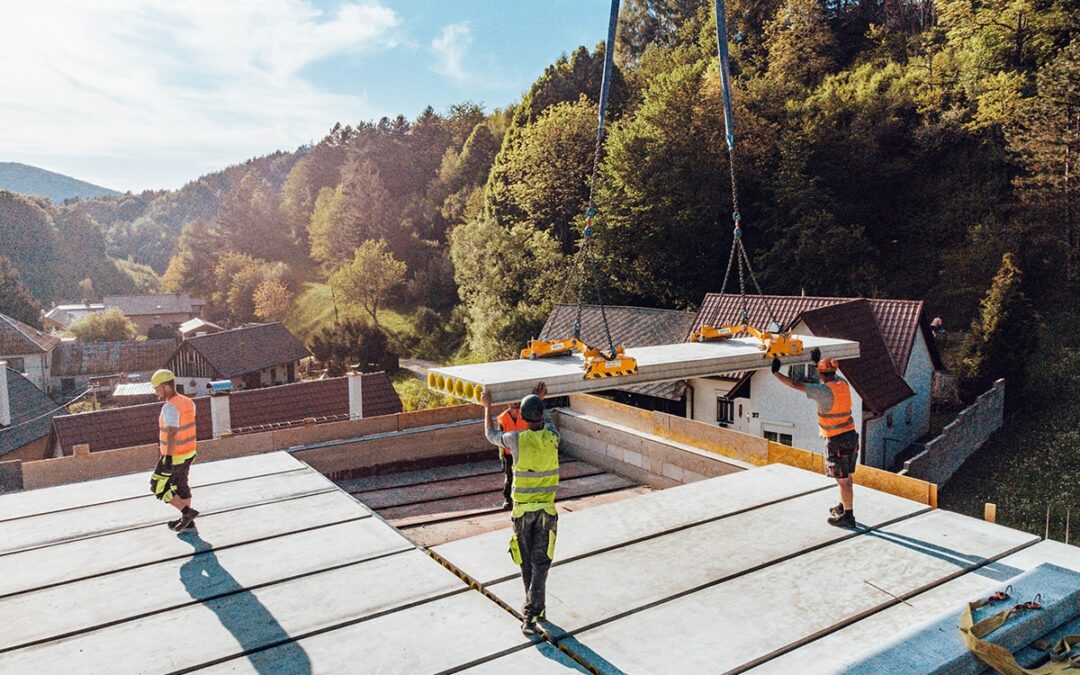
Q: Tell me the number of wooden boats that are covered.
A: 0